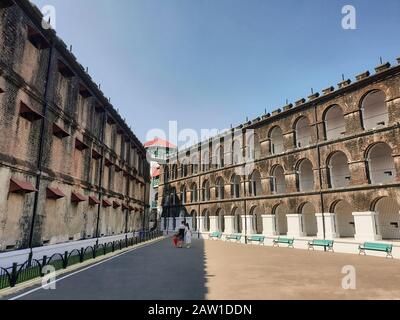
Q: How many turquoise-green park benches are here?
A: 6